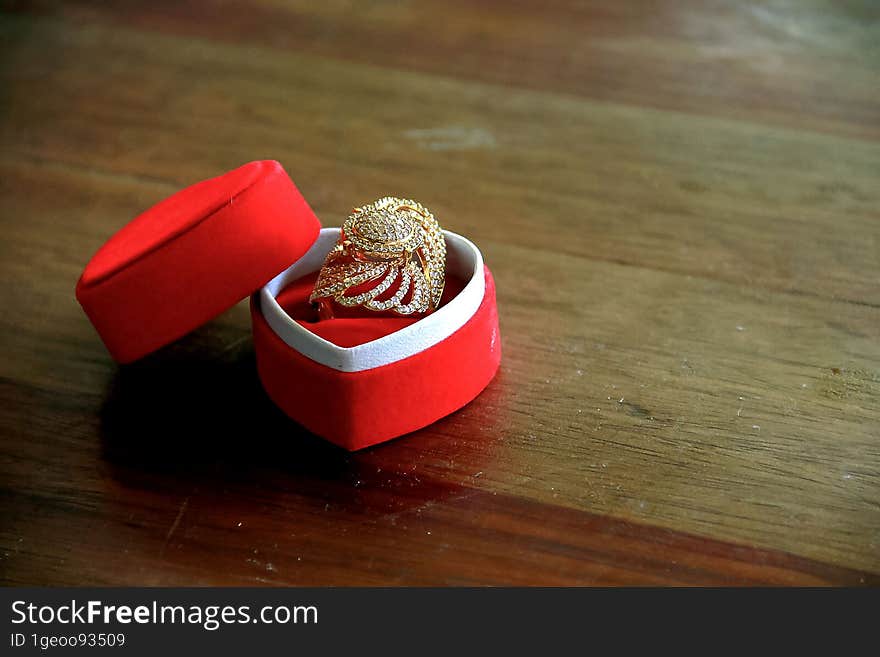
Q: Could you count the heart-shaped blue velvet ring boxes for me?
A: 0